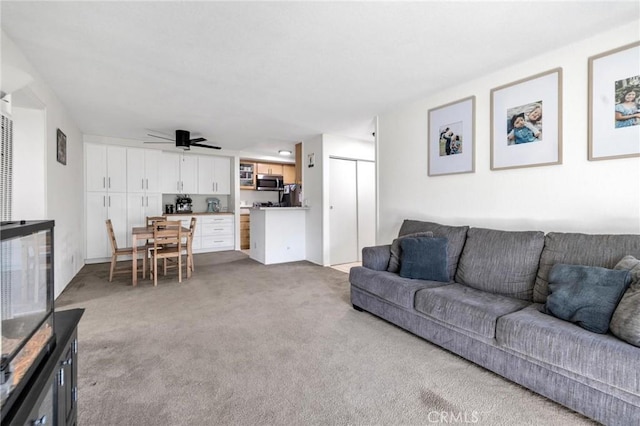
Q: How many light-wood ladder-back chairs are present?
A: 4